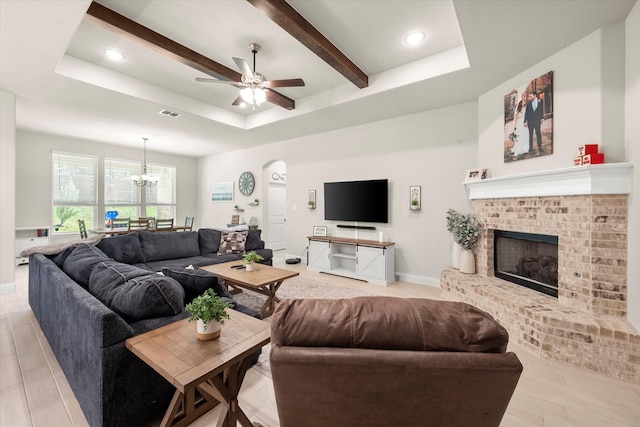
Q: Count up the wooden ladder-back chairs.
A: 6